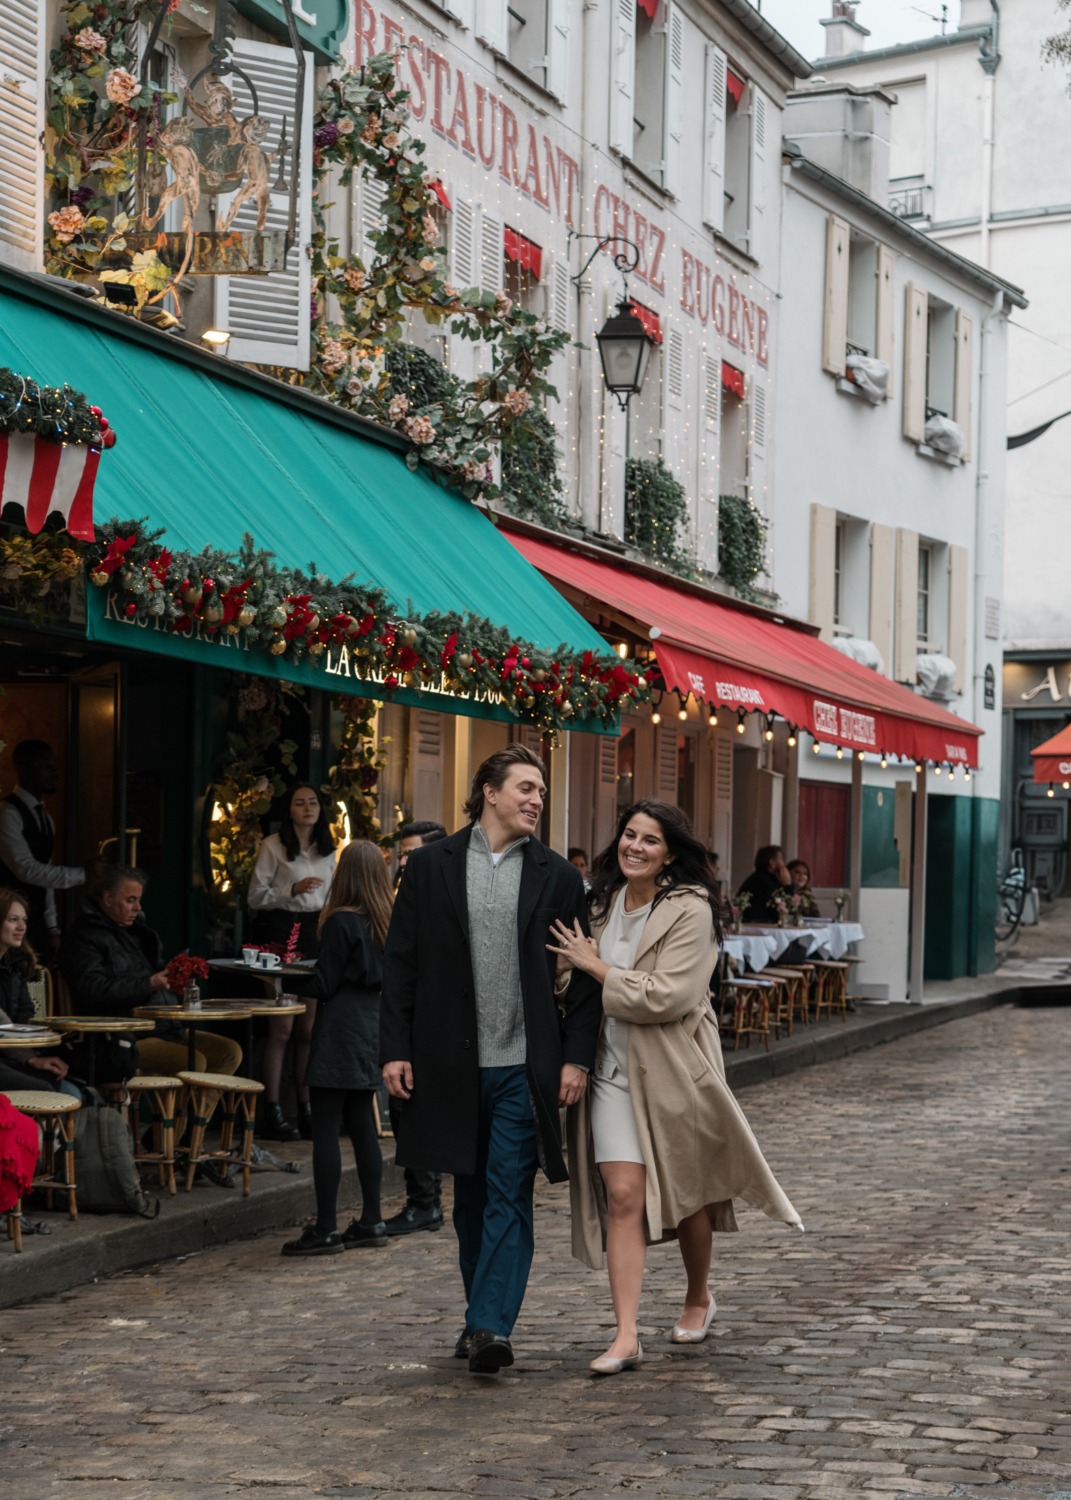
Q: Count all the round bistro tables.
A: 4